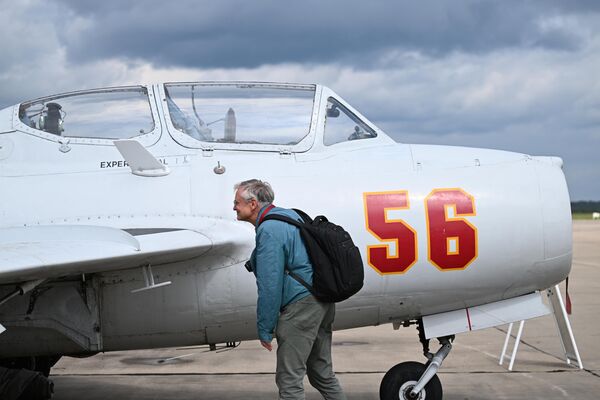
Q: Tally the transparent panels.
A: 3